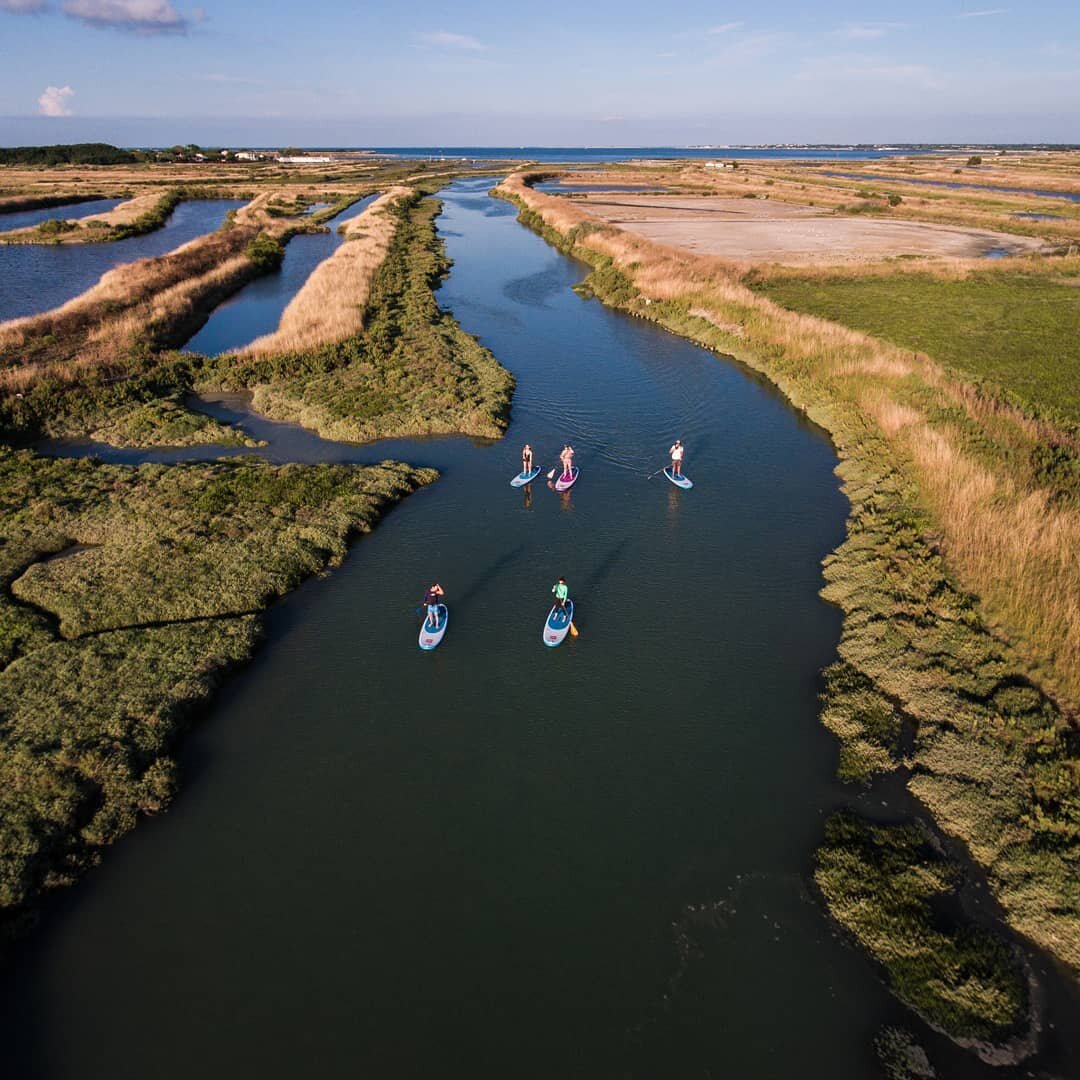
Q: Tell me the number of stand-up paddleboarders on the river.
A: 5